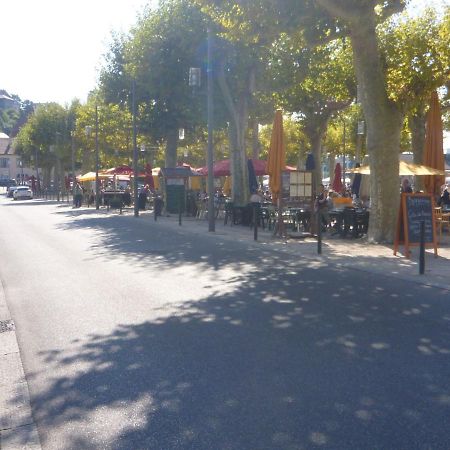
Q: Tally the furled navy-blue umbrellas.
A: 3